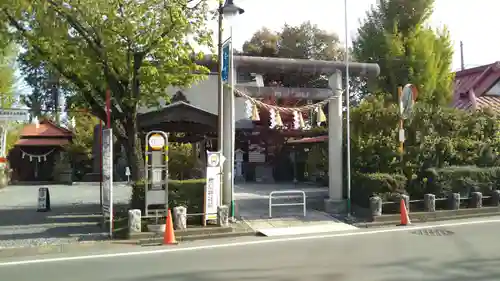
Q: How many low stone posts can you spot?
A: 9